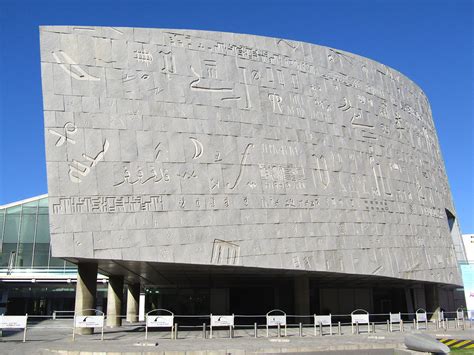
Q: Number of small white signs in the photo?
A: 11